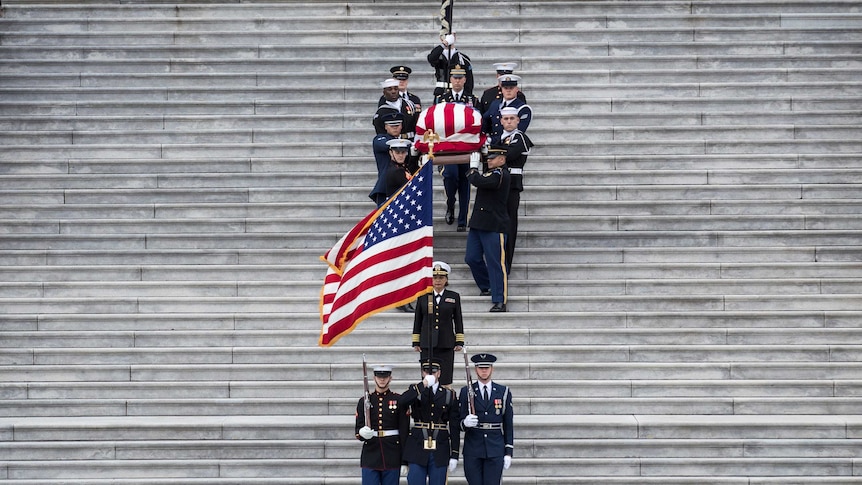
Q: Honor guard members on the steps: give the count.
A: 14